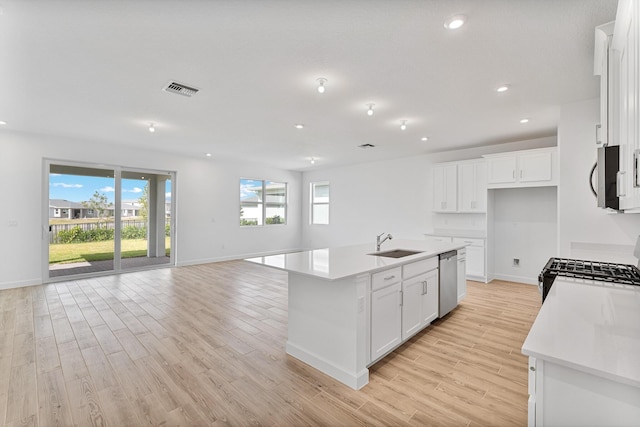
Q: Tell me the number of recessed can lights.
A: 7